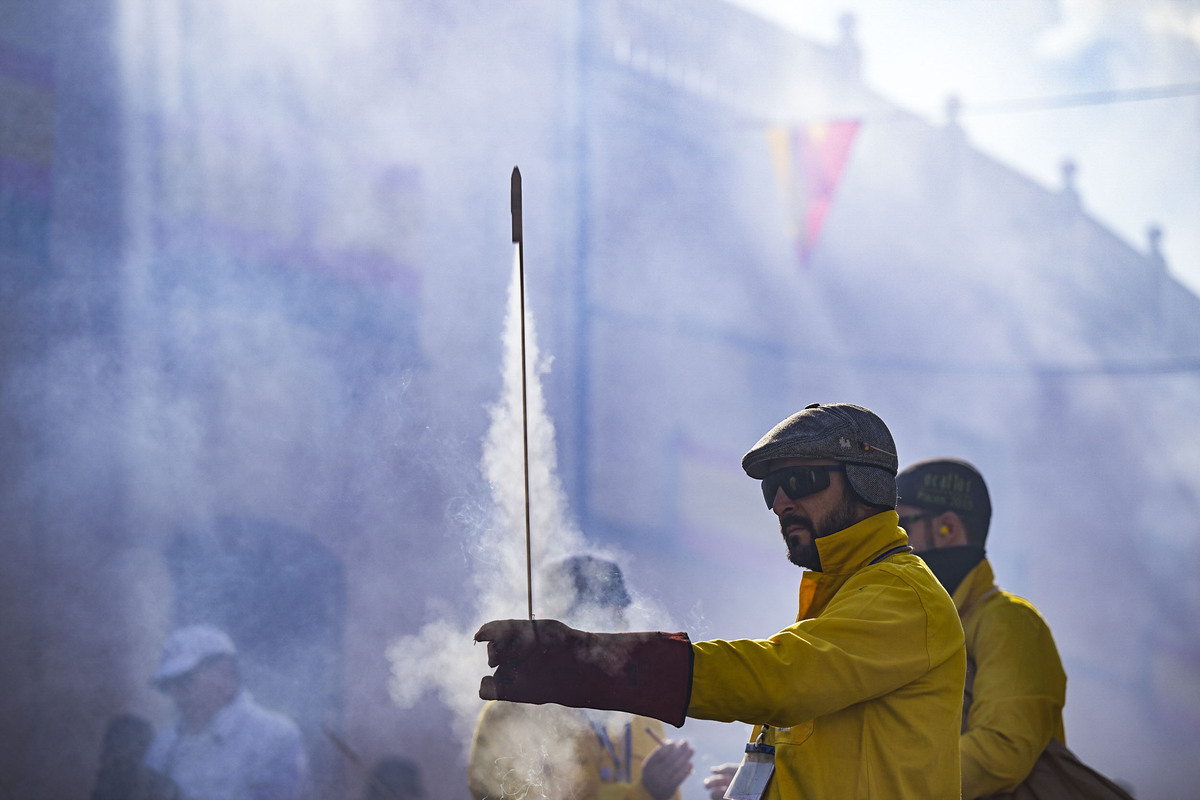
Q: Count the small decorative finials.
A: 4